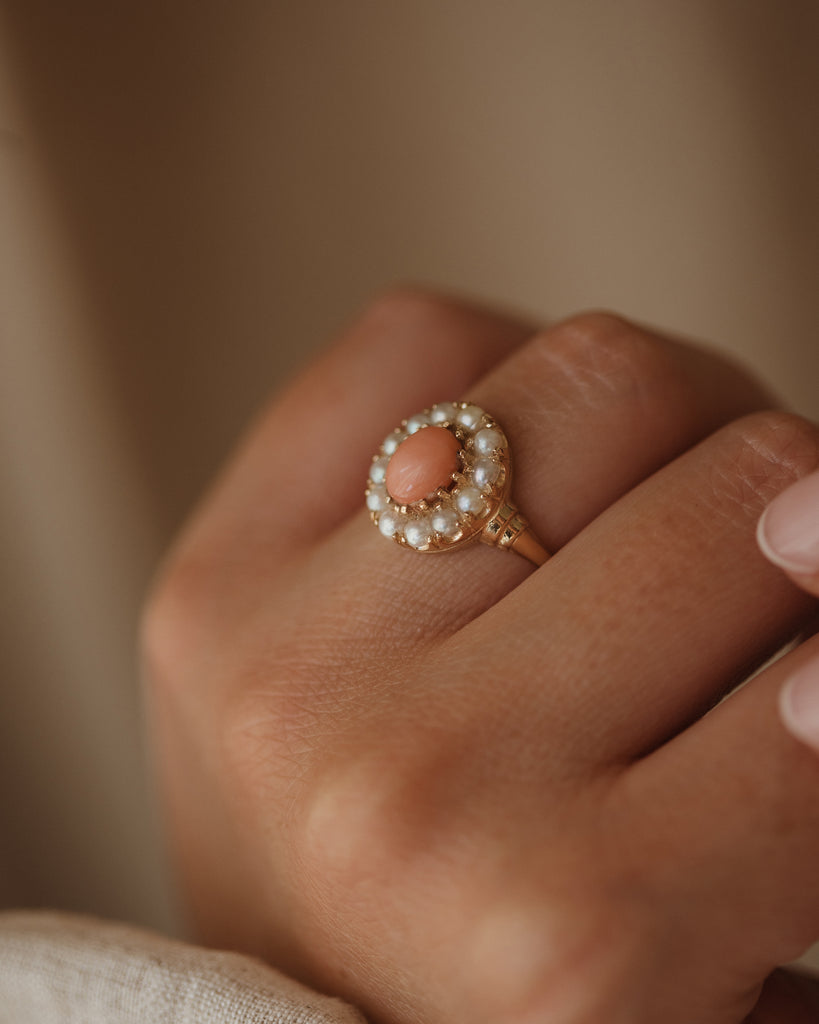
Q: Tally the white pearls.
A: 12